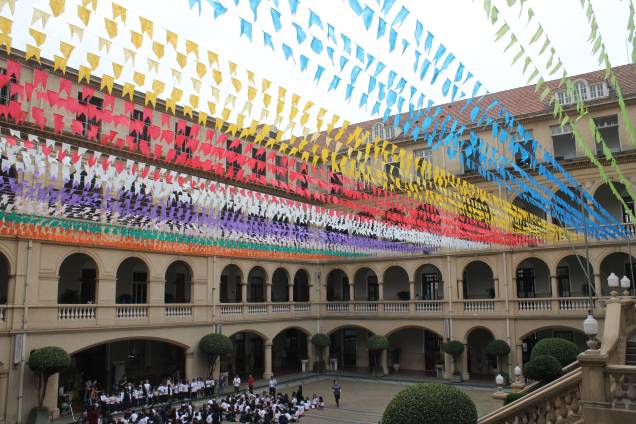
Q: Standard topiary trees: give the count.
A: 6